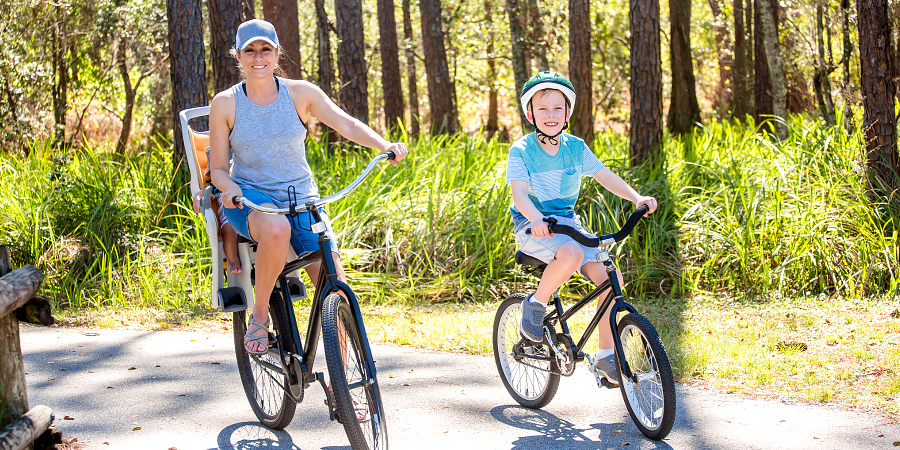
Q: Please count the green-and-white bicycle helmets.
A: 1